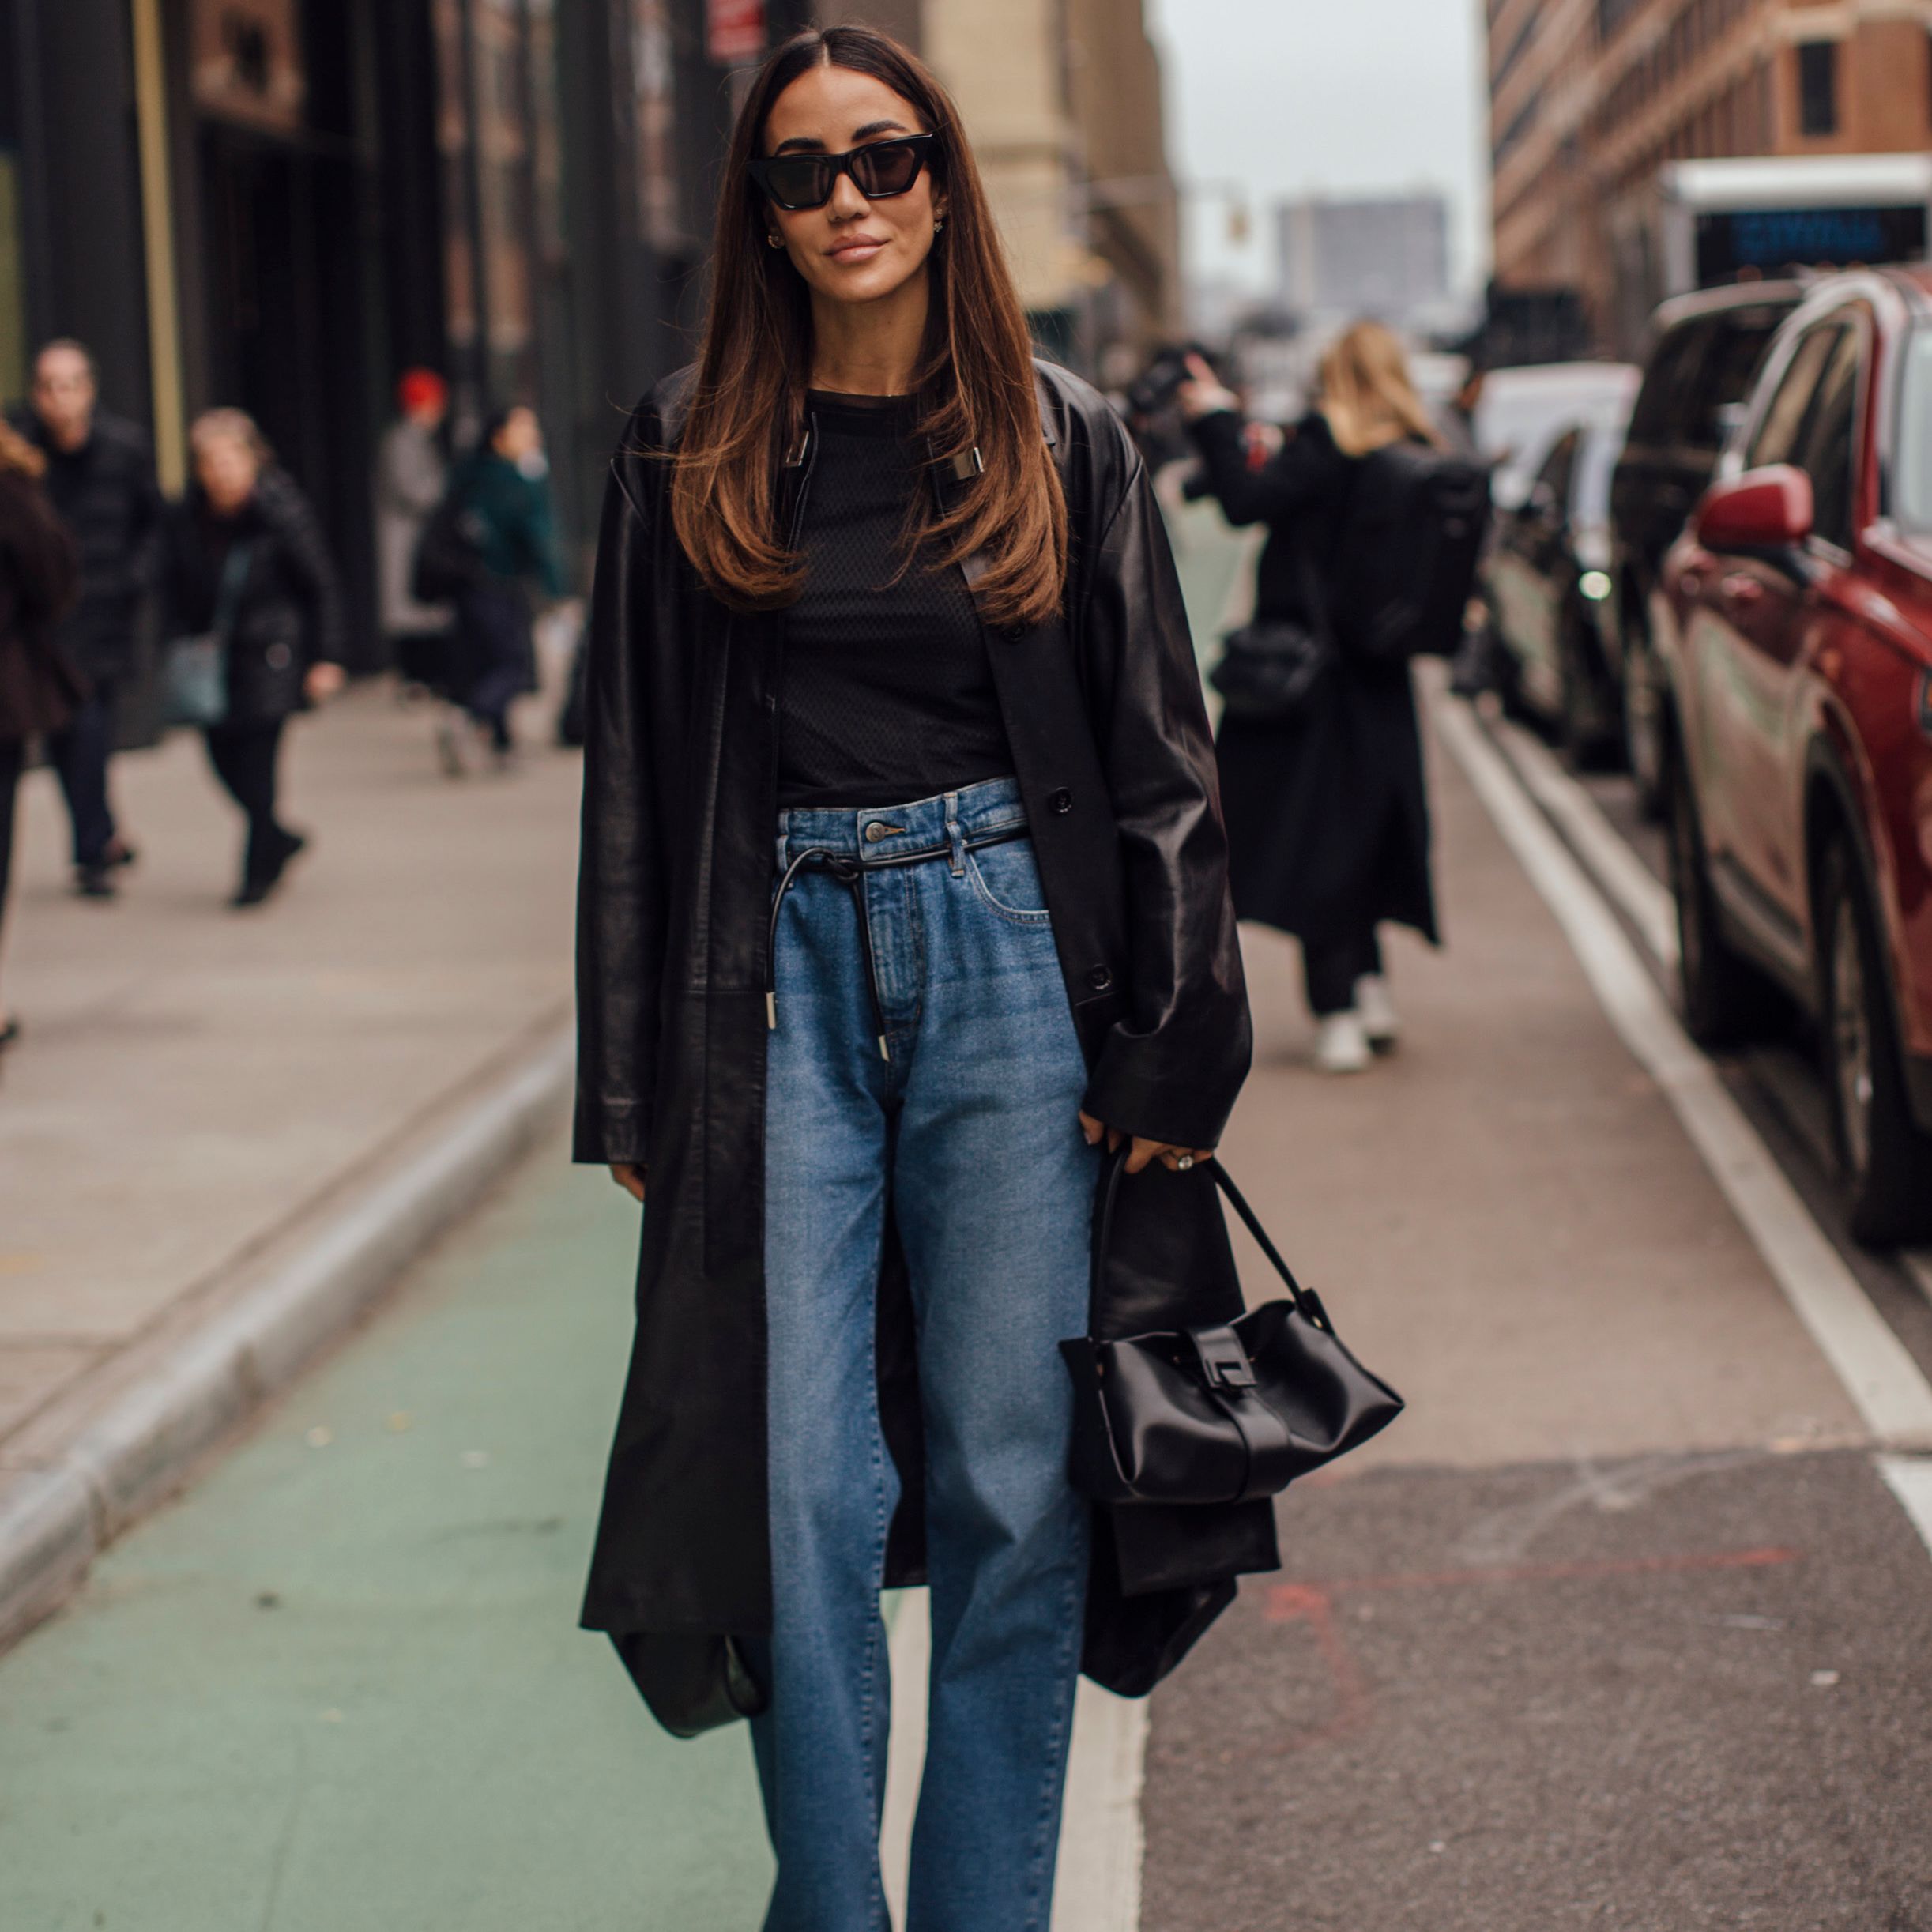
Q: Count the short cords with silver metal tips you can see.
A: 2